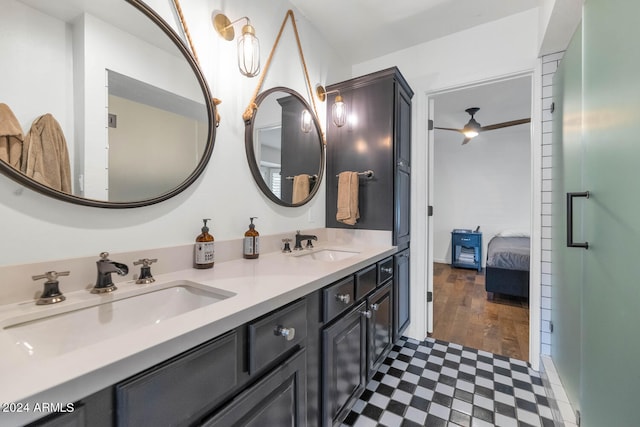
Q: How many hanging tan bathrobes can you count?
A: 2